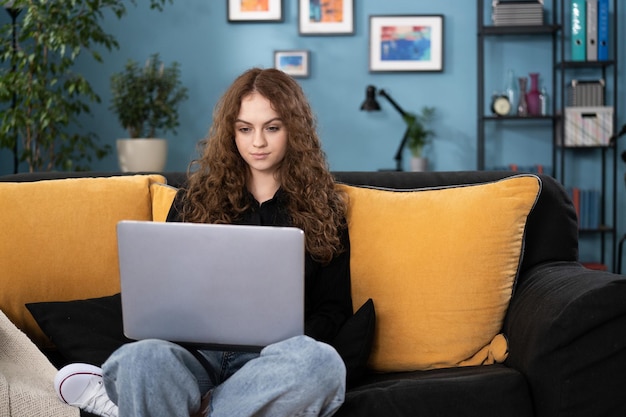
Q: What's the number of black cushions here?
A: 2